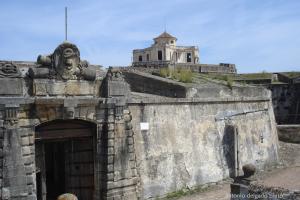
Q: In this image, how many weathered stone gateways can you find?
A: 1